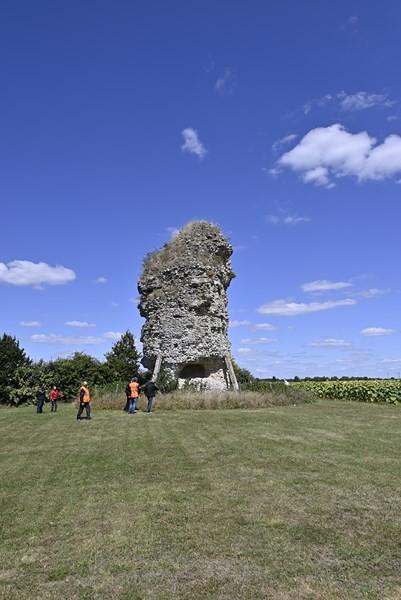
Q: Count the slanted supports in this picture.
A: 2